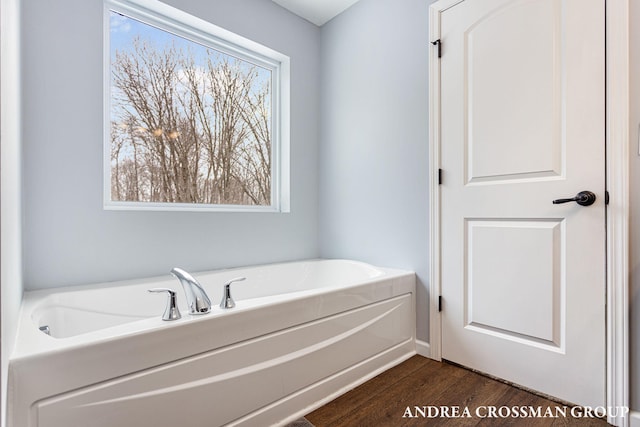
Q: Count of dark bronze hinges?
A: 3